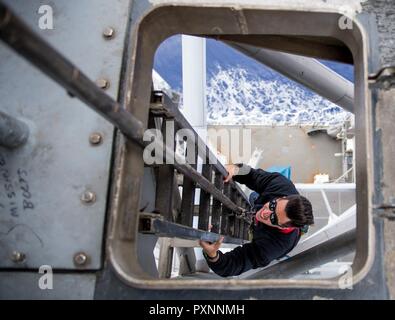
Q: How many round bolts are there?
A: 6